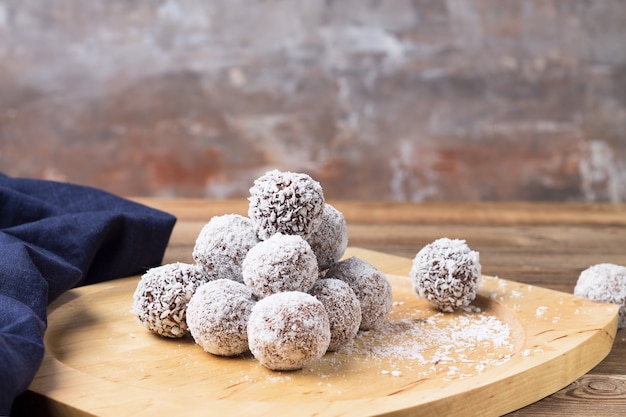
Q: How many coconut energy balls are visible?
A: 11